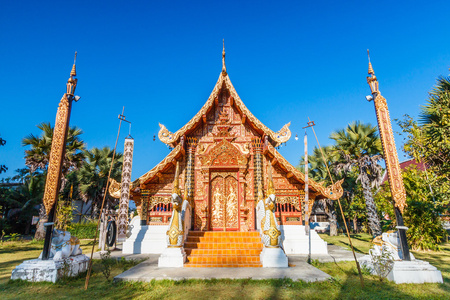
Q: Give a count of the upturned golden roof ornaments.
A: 4